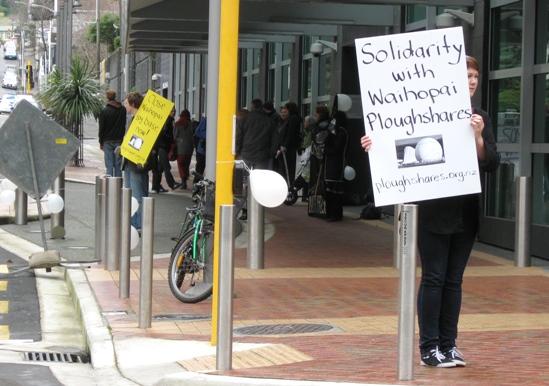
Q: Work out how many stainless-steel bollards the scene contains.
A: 12